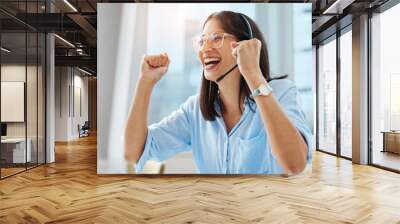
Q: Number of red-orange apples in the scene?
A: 0